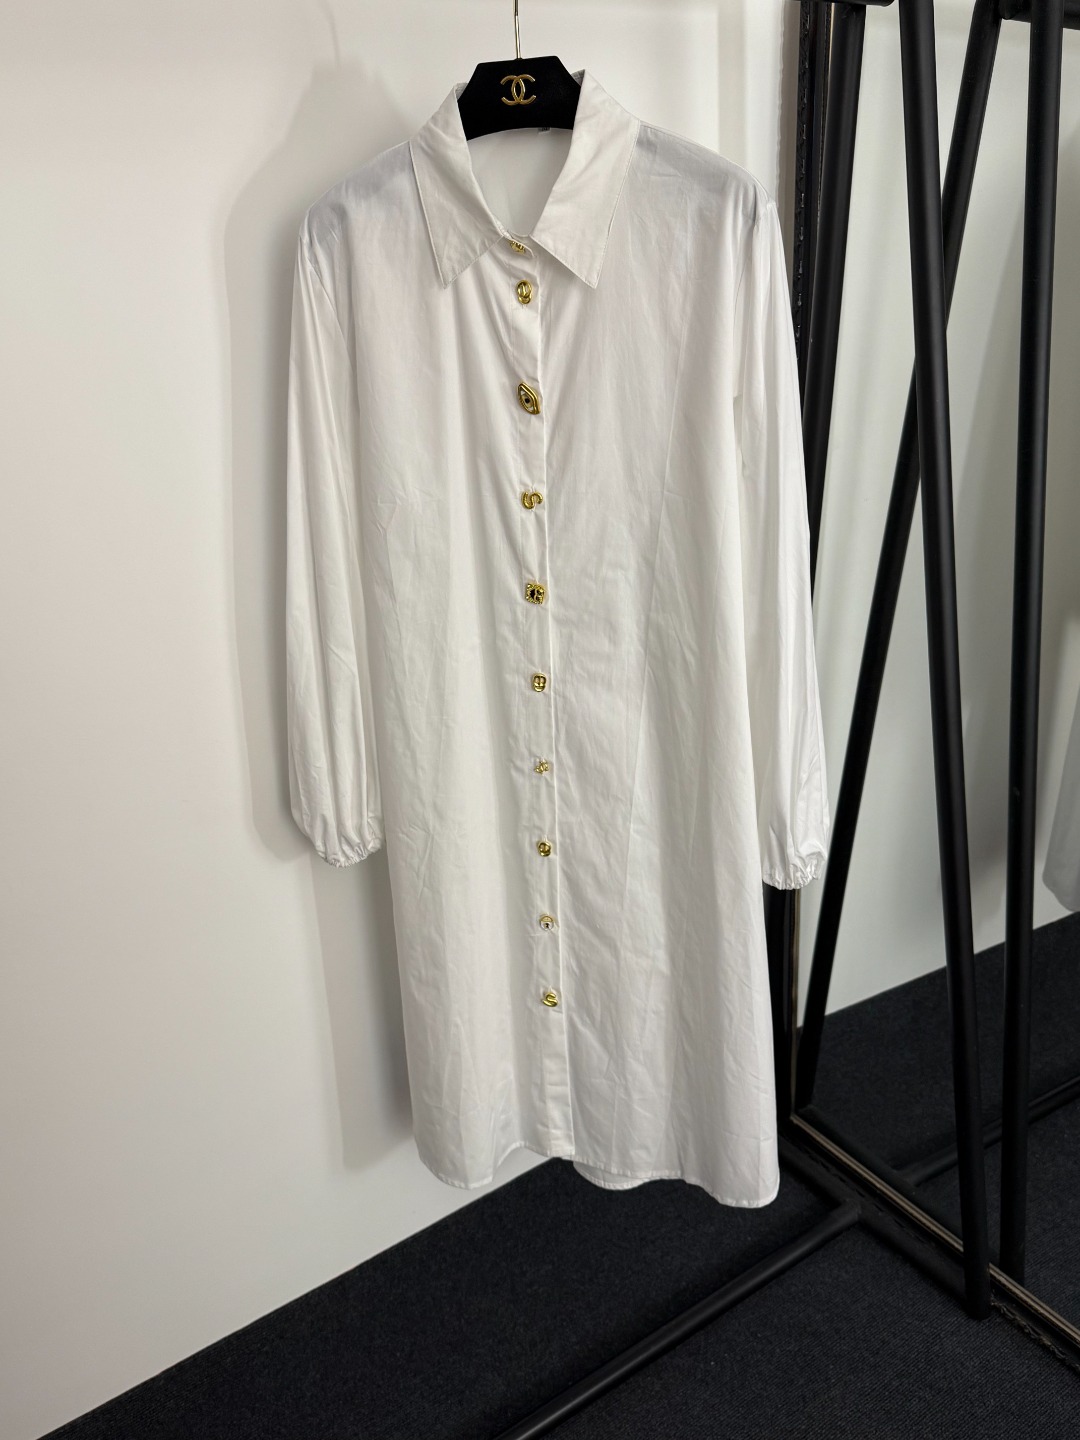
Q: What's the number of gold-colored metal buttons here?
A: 10